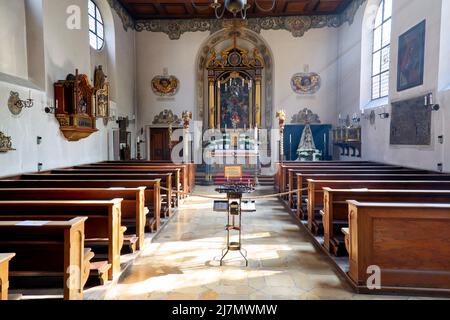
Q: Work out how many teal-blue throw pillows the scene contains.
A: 0